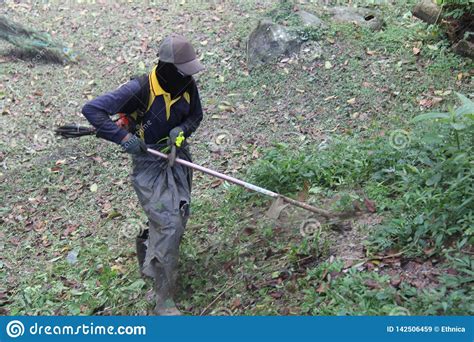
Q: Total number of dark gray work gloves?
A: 2